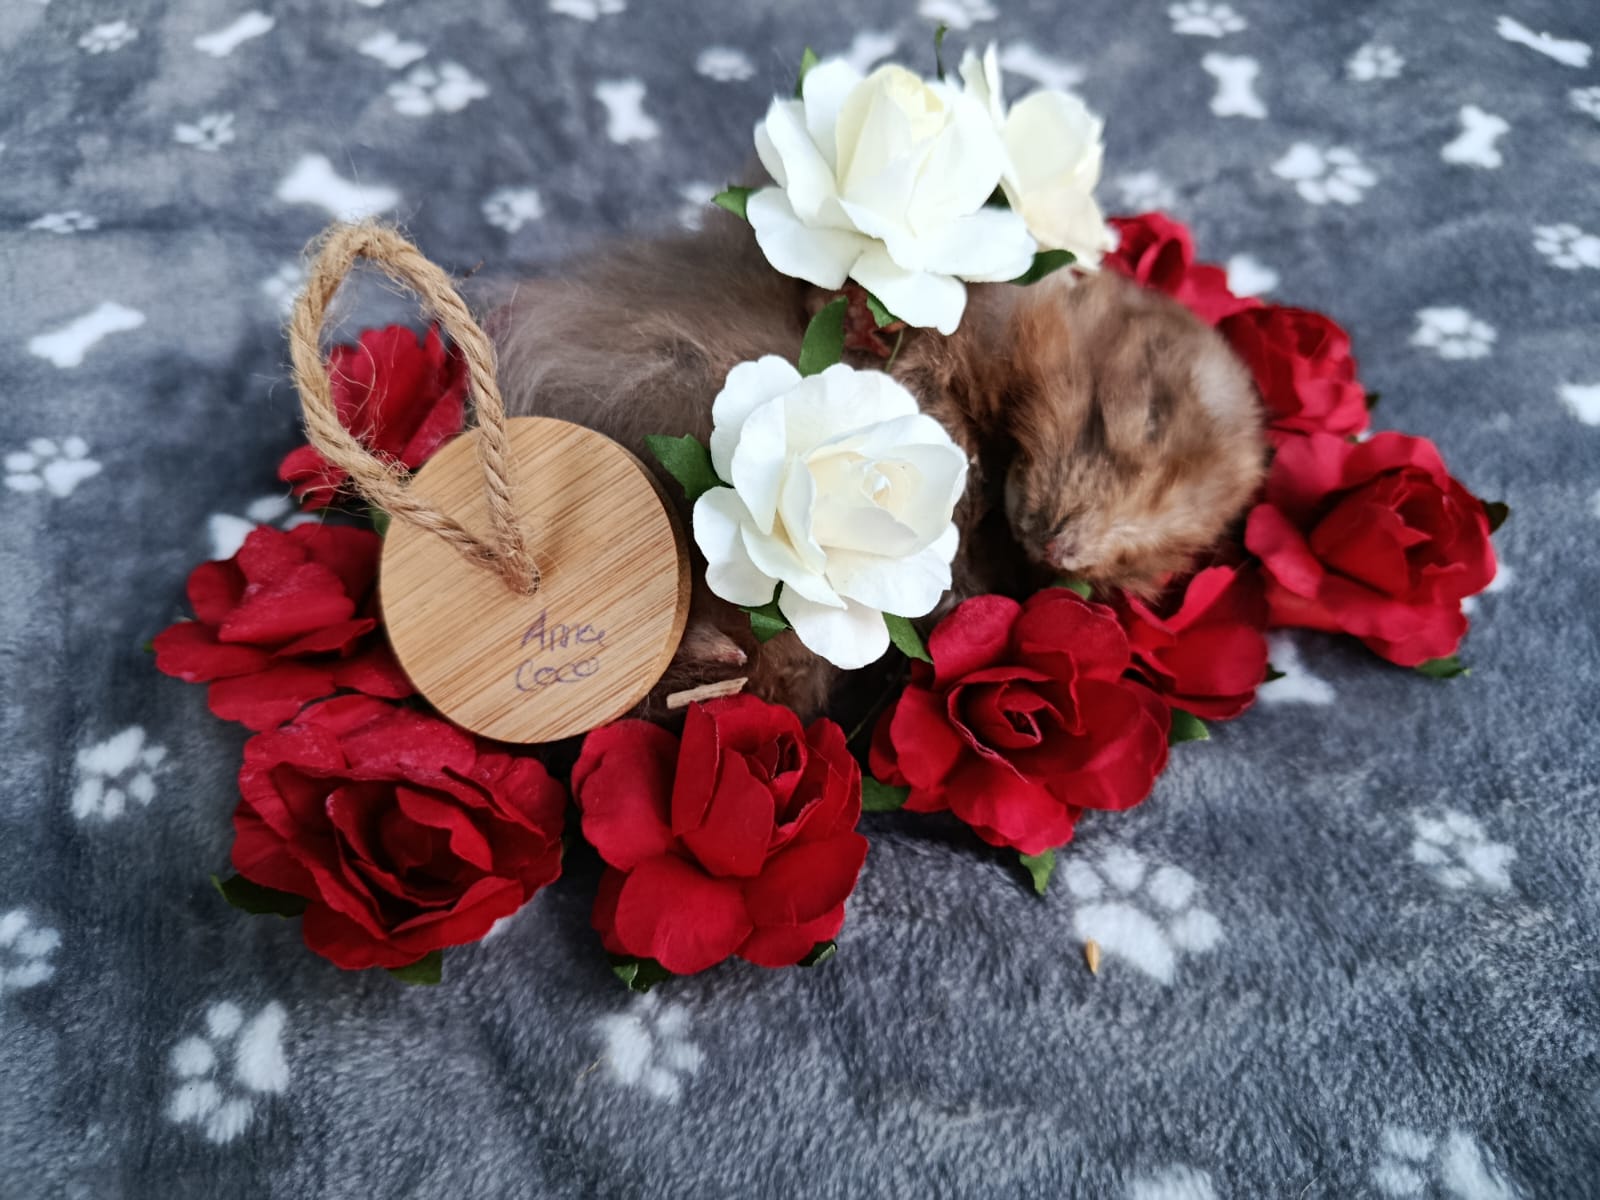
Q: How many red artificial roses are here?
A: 9